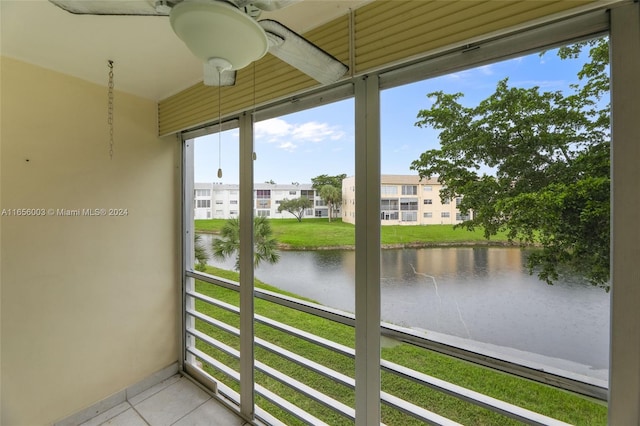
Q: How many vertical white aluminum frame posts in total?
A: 4